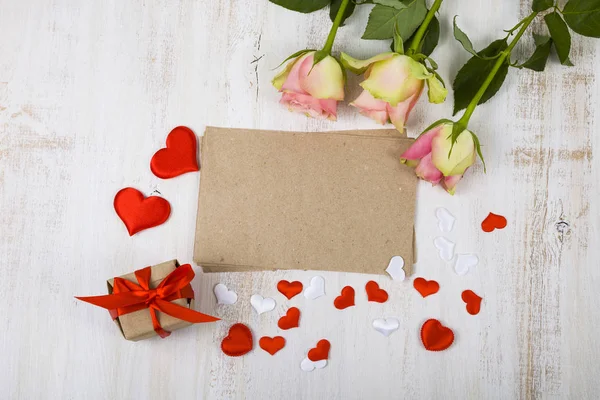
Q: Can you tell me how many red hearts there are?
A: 13